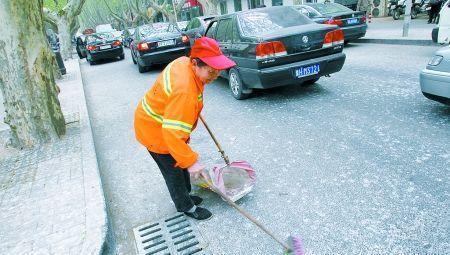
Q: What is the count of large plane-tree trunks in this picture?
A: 2